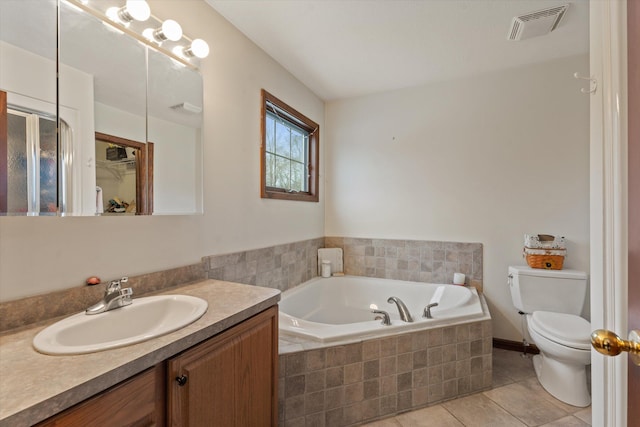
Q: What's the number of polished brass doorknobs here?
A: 1